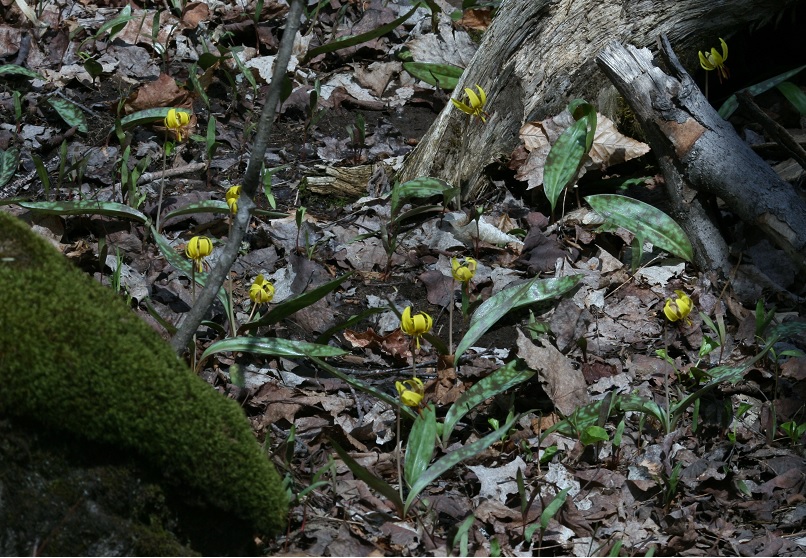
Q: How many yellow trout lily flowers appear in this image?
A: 10